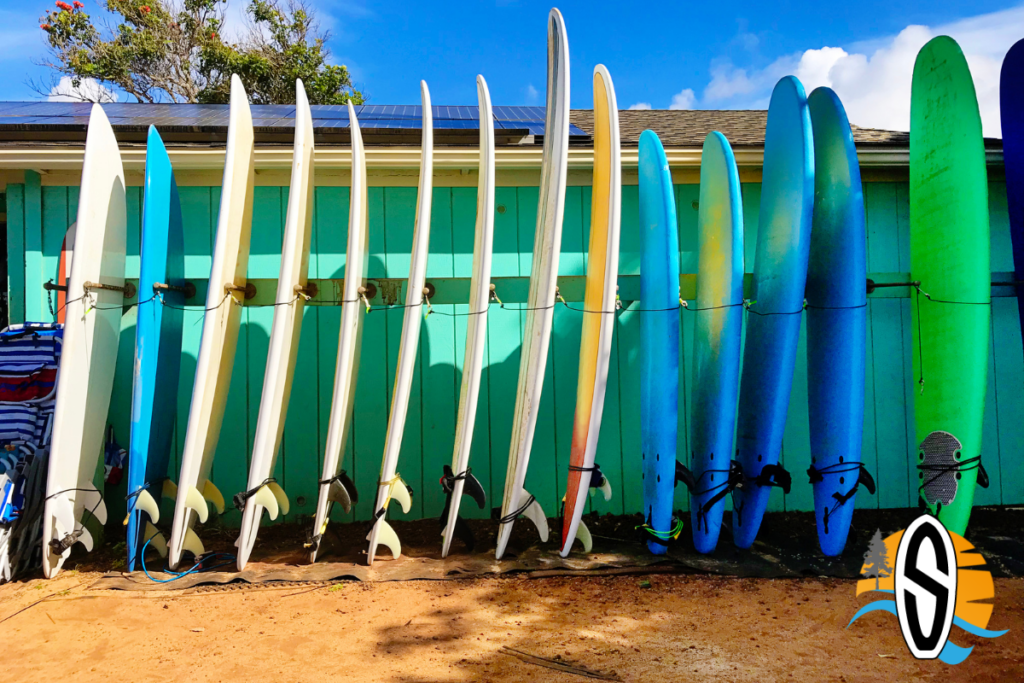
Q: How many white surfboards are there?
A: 7